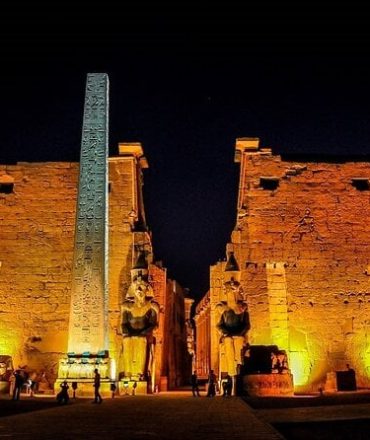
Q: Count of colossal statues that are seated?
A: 2